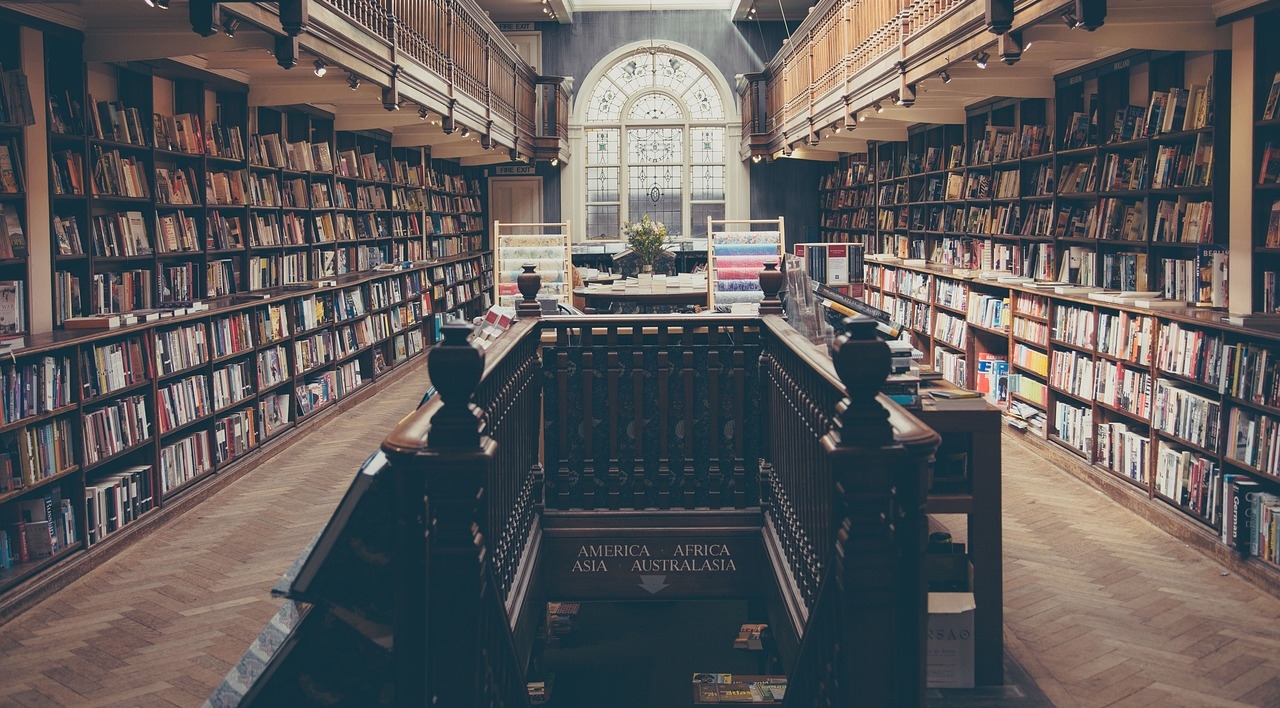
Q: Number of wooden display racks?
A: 2